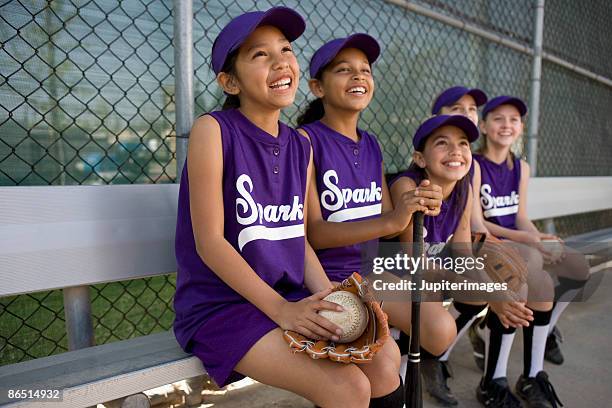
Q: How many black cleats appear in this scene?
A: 5